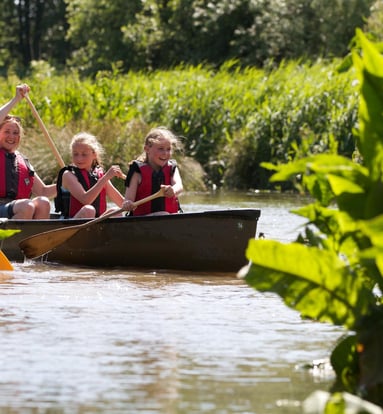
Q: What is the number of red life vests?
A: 3